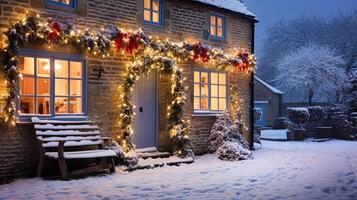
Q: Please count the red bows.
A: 4